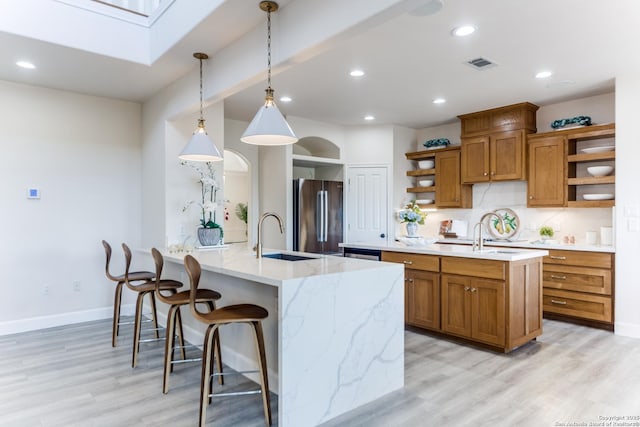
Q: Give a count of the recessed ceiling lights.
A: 7